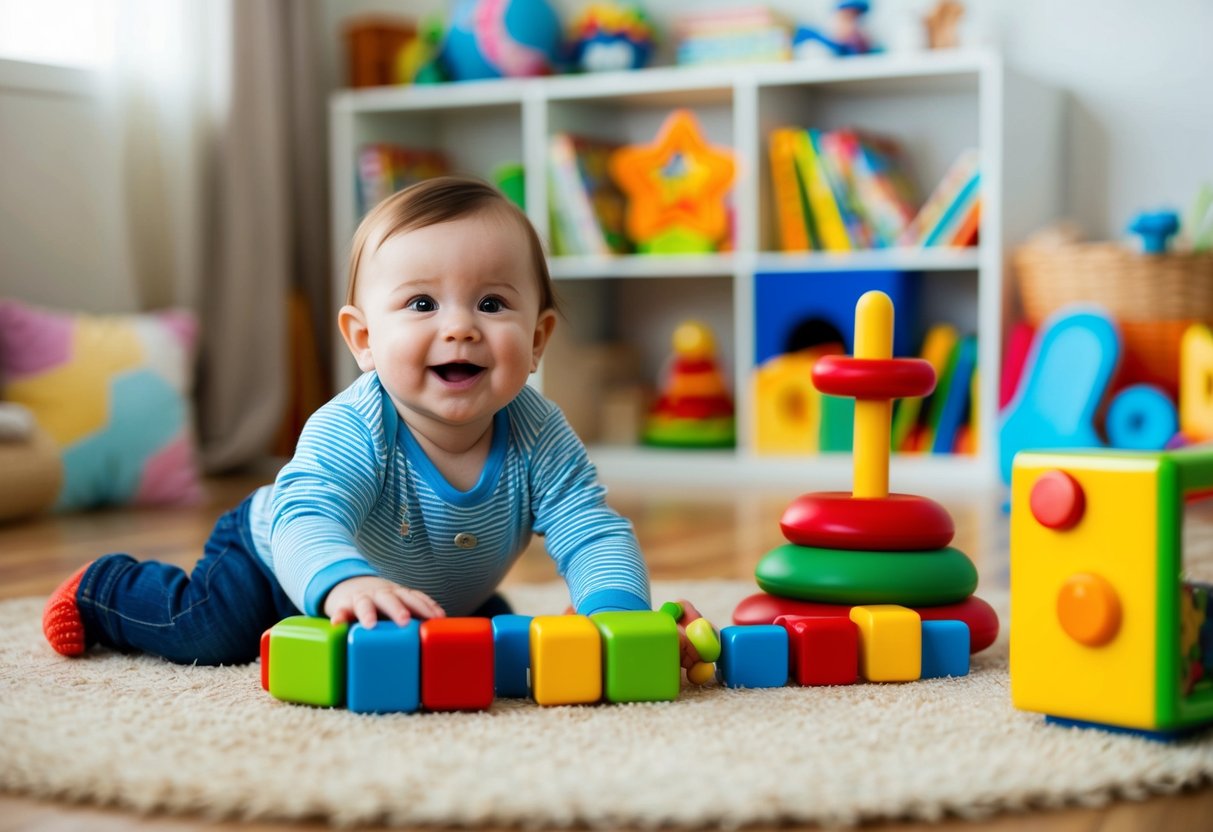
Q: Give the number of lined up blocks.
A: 11